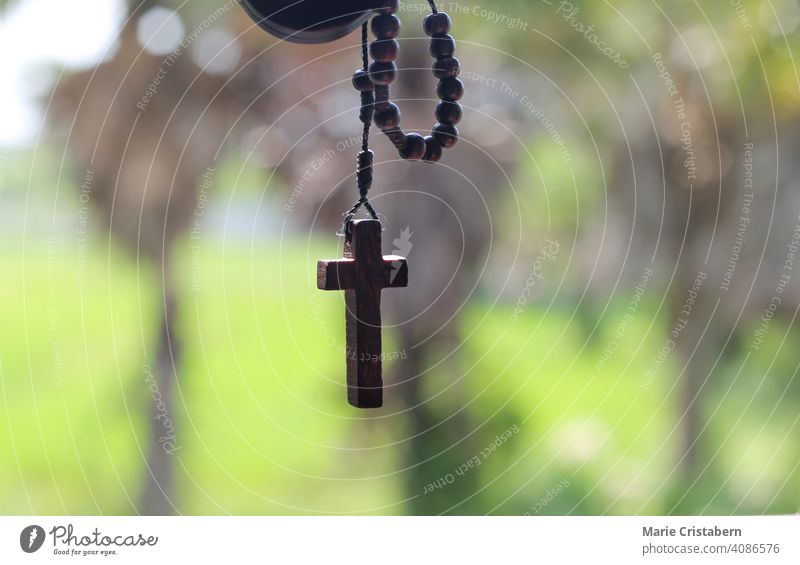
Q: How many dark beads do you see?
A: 14